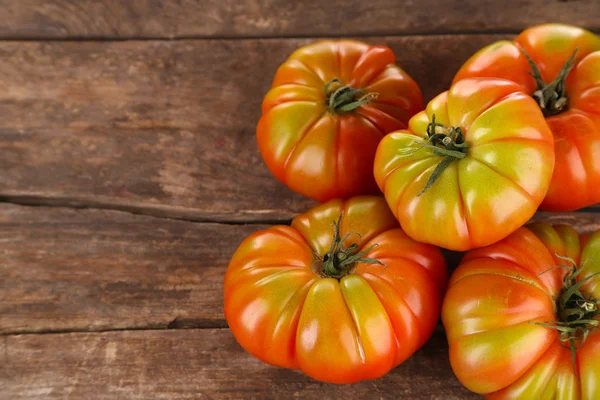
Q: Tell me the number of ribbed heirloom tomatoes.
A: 5